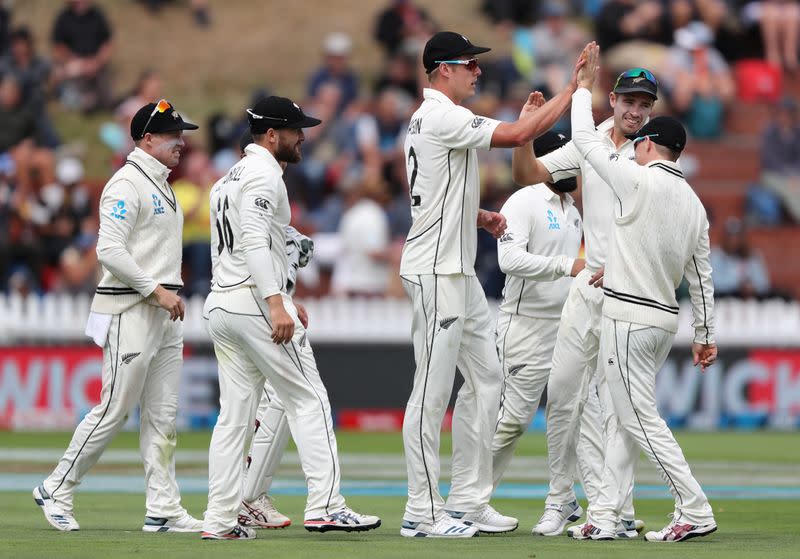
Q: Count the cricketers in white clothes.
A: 7